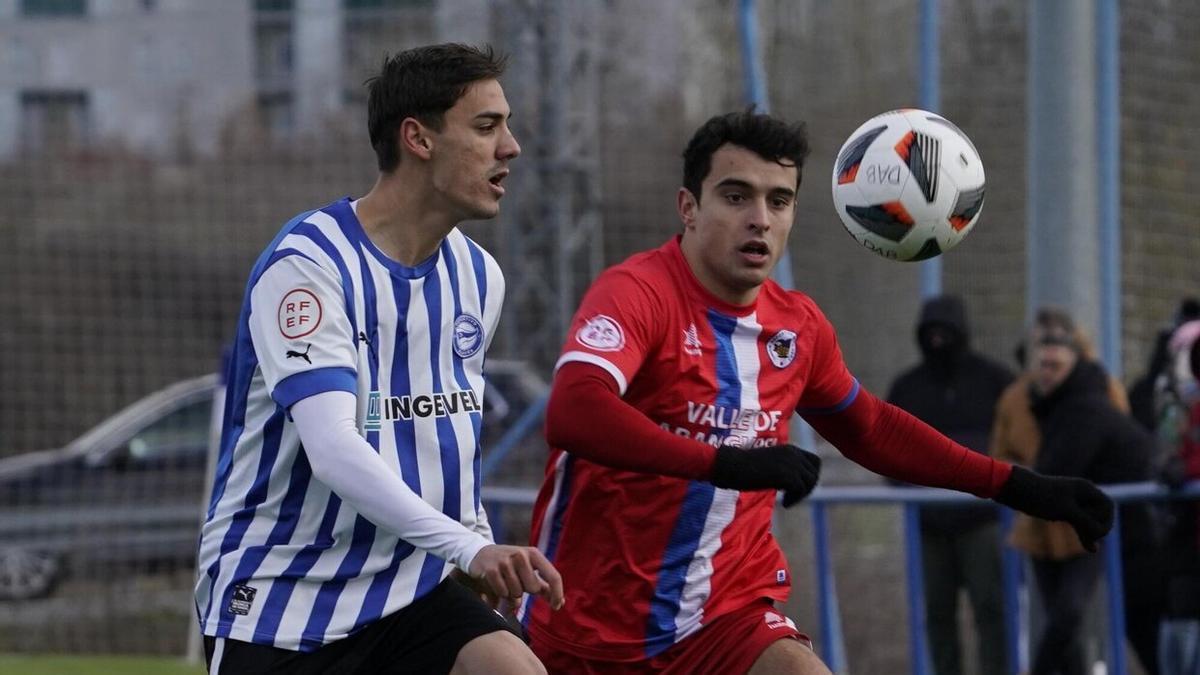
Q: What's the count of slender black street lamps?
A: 0